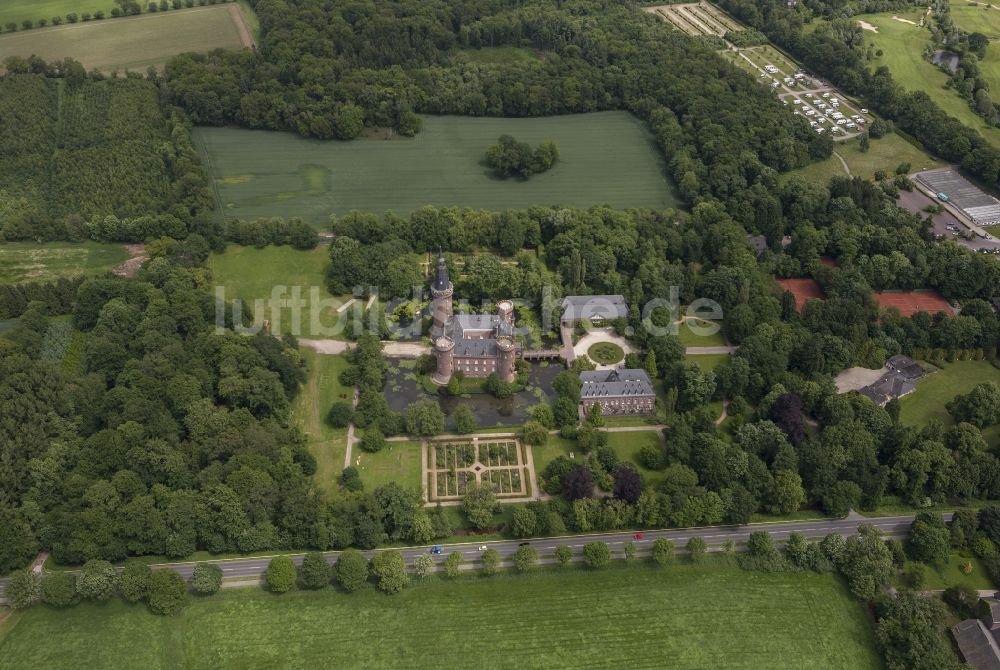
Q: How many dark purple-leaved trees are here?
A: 3